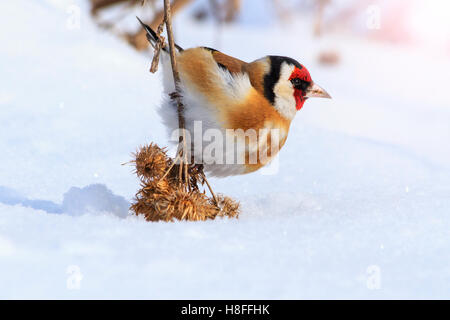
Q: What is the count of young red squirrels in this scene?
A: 0